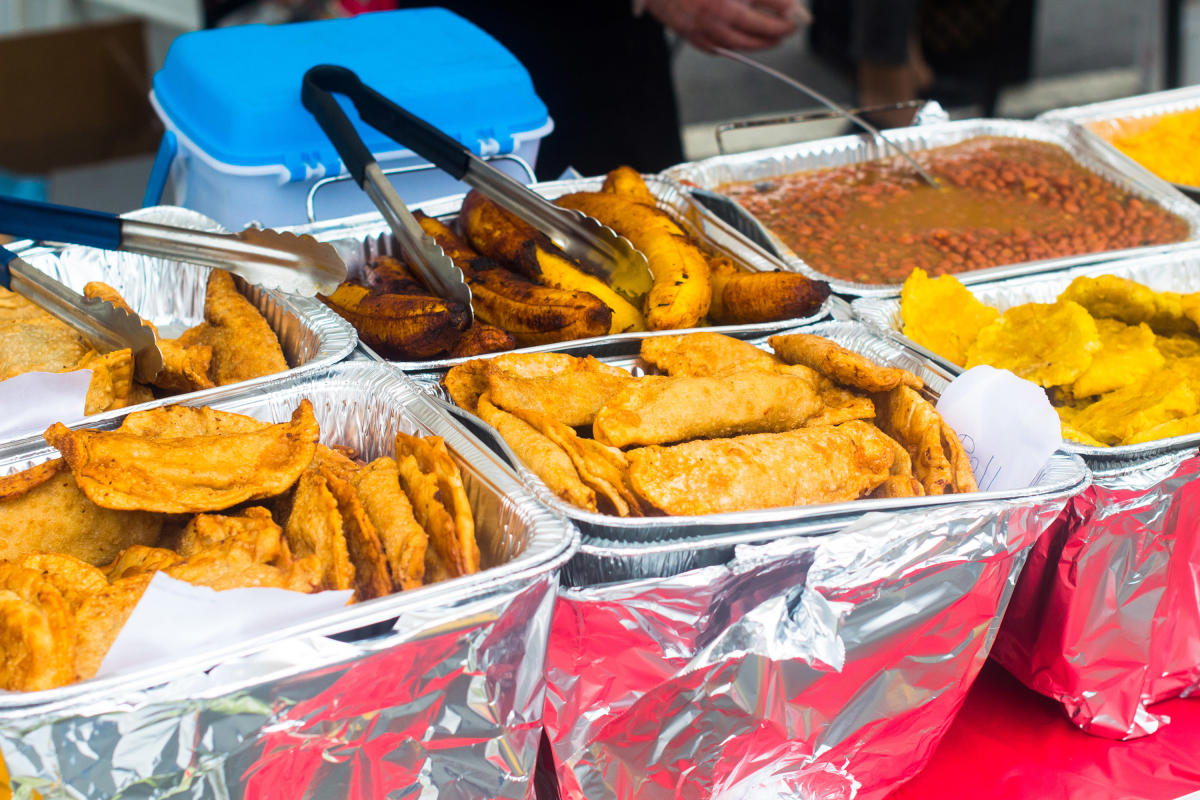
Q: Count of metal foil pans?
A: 7